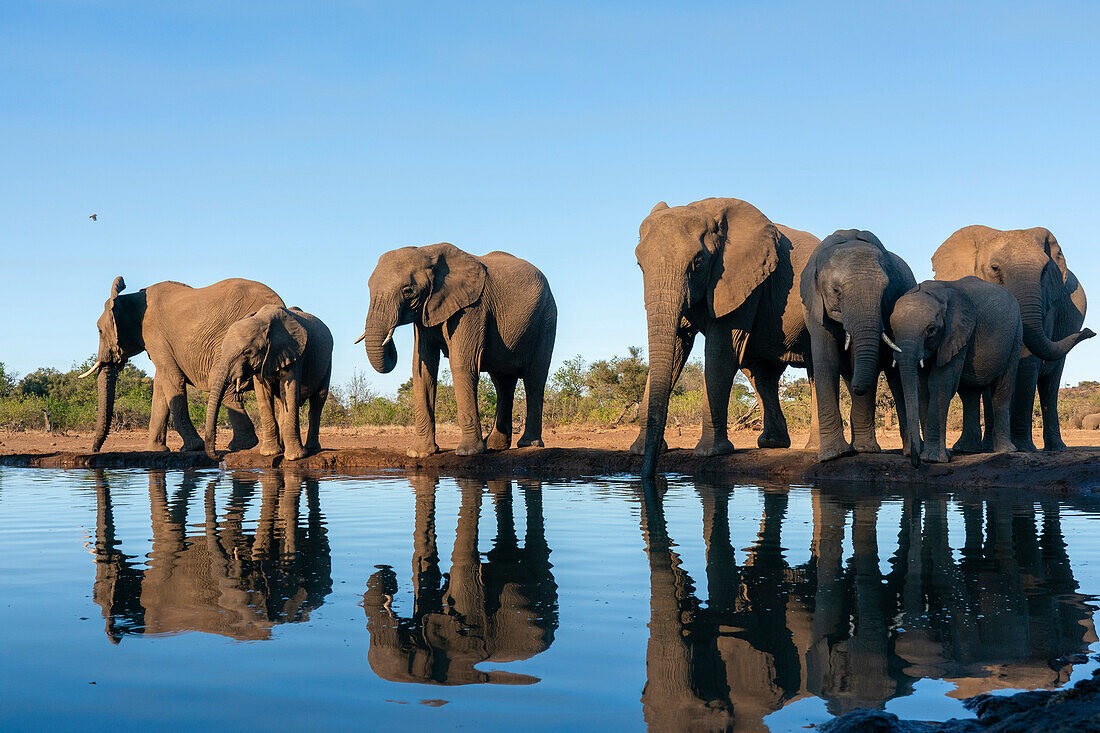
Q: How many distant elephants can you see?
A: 1